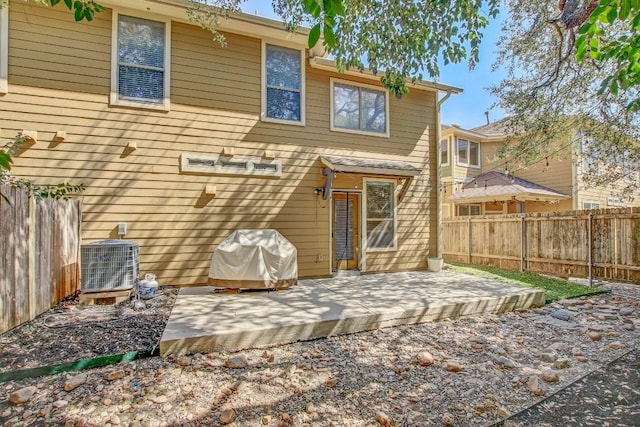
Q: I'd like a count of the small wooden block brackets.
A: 6